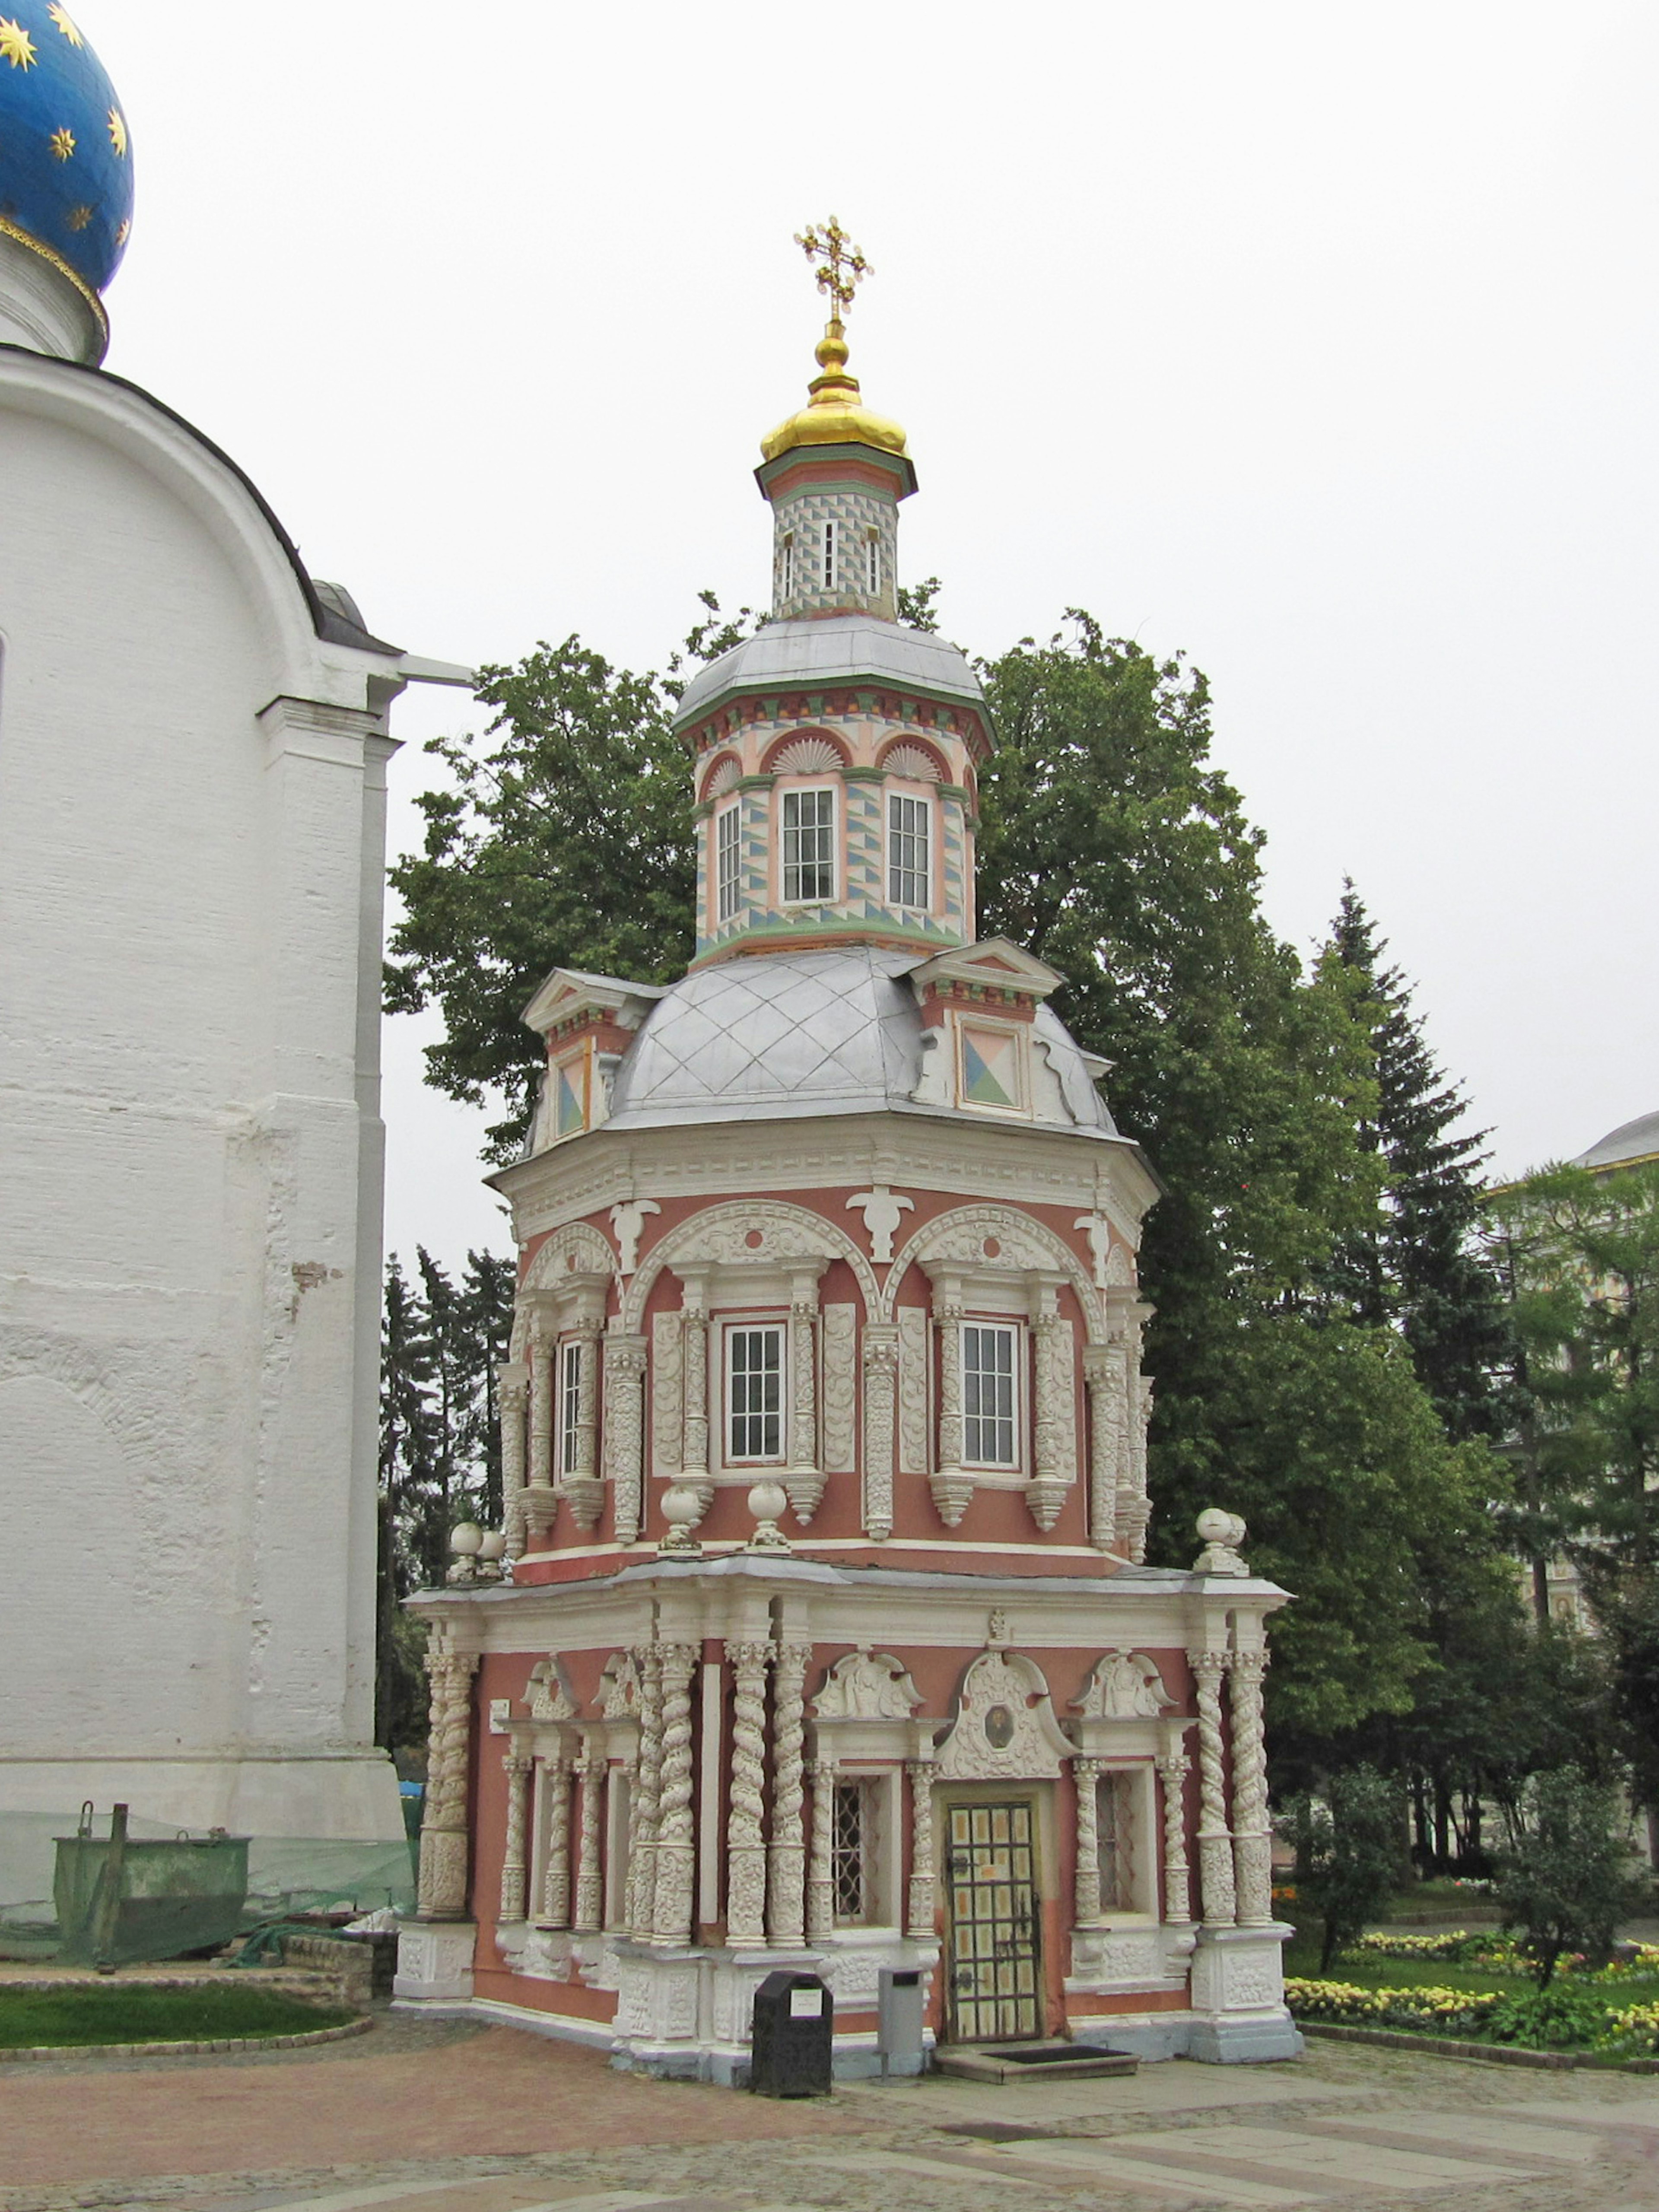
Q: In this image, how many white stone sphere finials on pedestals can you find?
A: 6